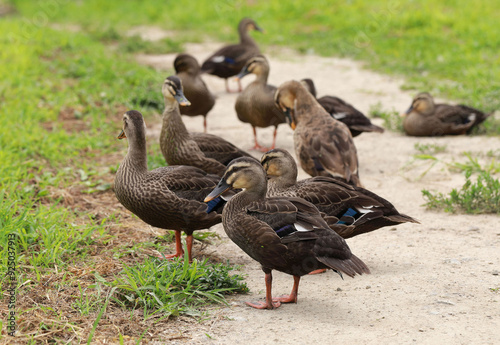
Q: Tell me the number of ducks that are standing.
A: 9